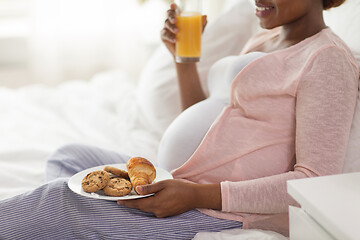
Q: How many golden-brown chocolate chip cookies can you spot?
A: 3